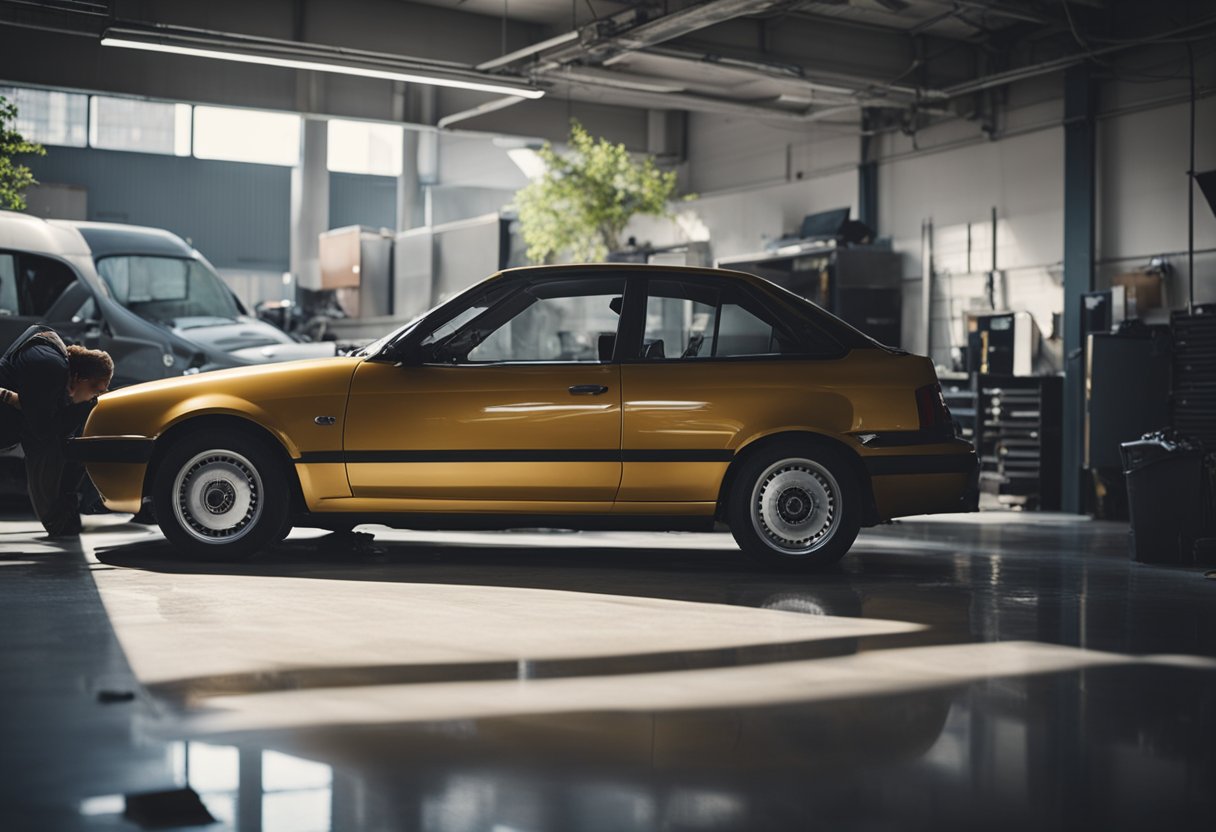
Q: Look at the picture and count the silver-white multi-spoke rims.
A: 2